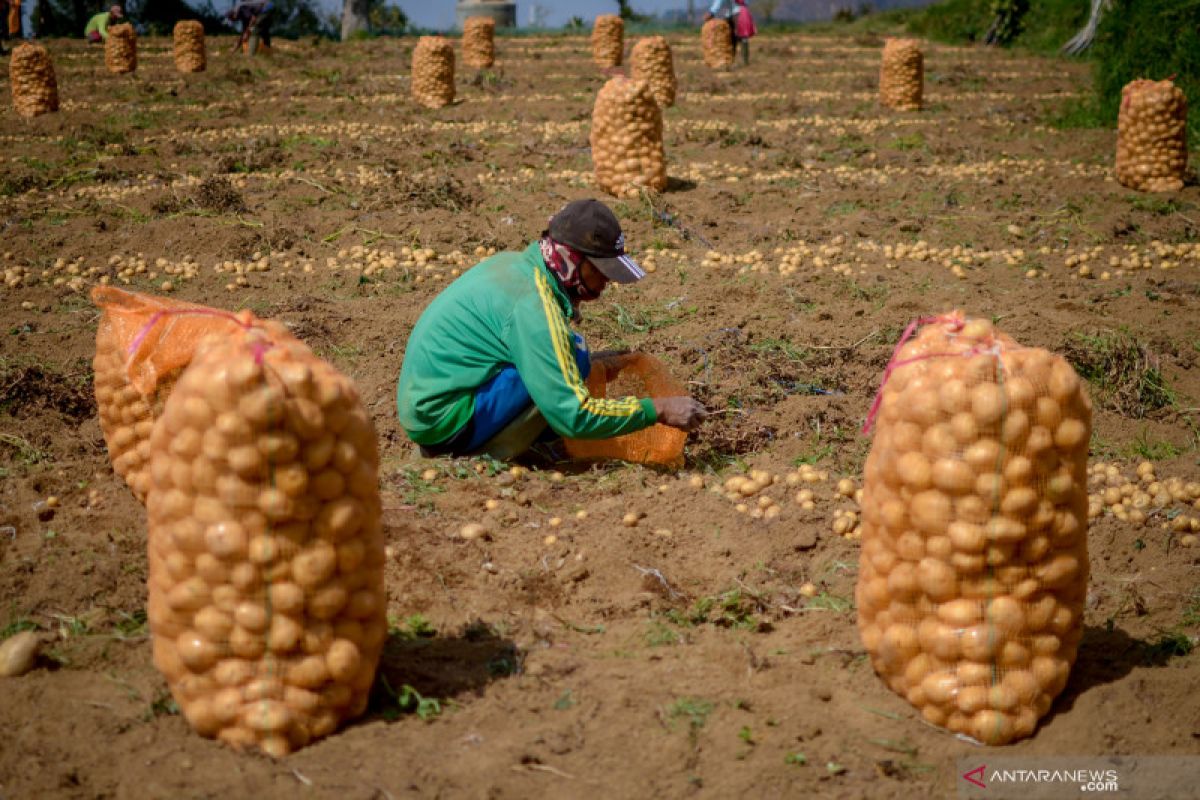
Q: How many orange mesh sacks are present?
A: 15